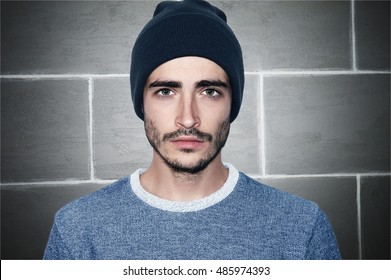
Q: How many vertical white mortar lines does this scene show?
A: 4